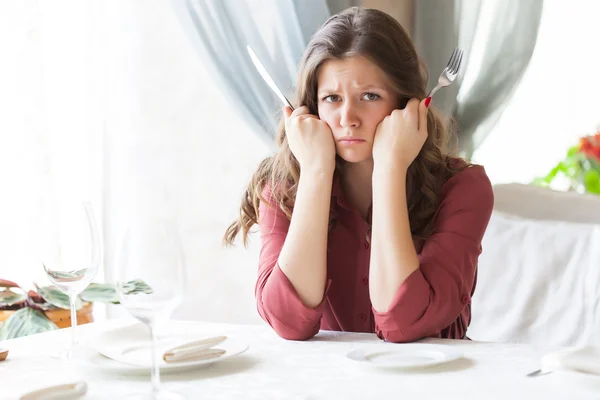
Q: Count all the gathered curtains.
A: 2